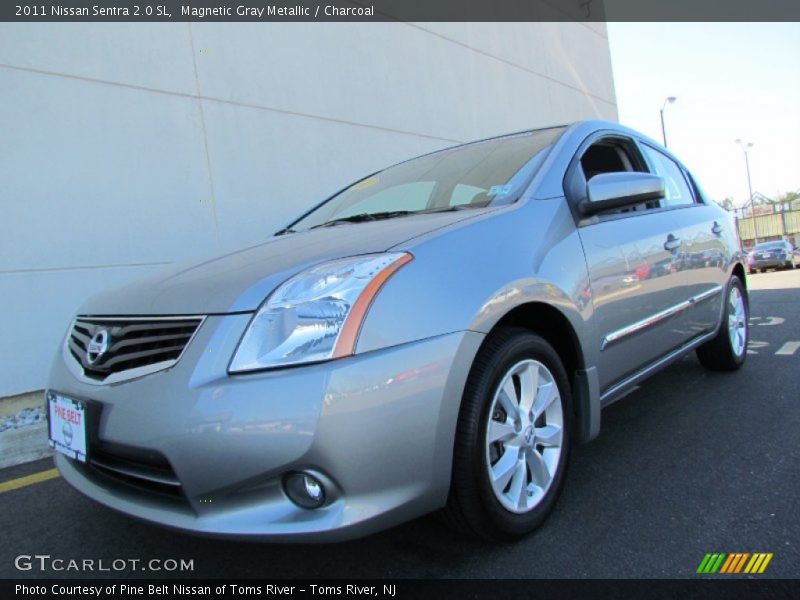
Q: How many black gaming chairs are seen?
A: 0